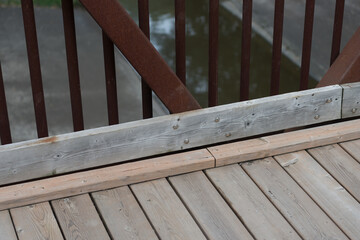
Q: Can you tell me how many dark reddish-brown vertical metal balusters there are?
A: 11